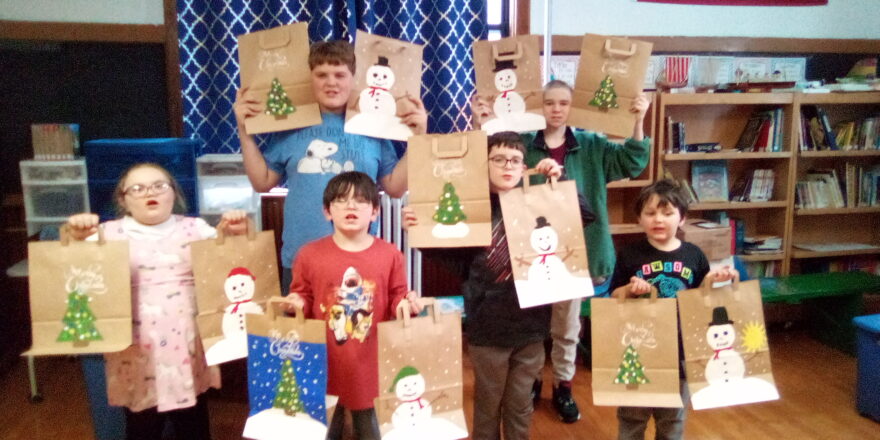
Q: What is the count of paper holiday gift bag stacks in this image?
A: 12